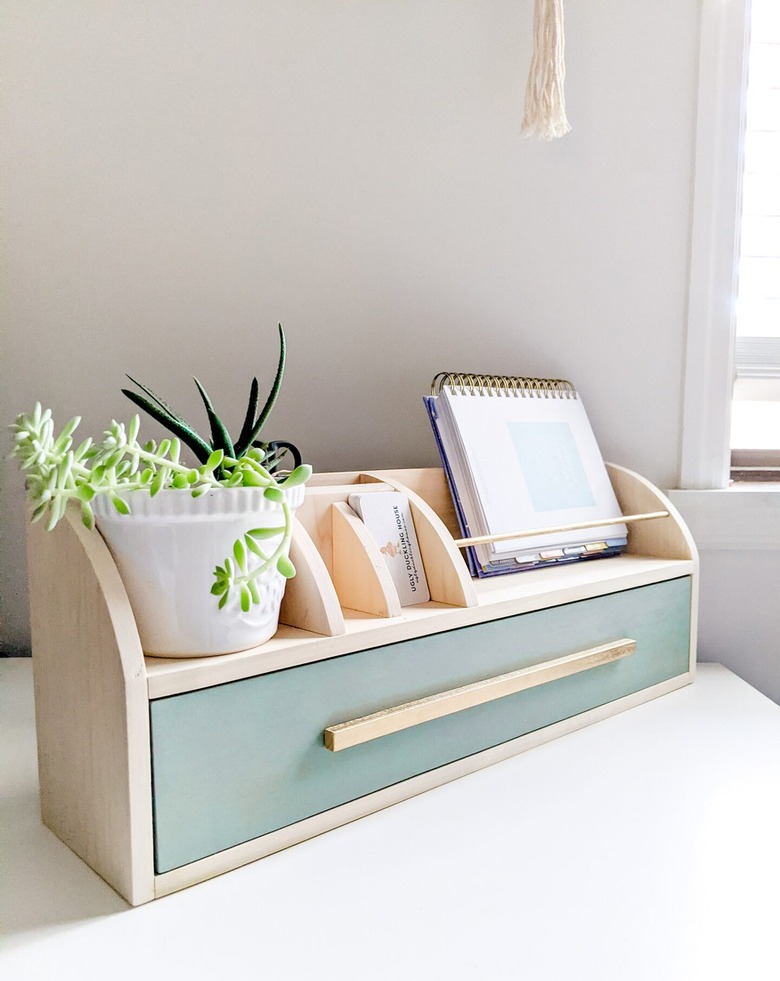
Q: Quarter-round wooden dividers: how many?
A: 3